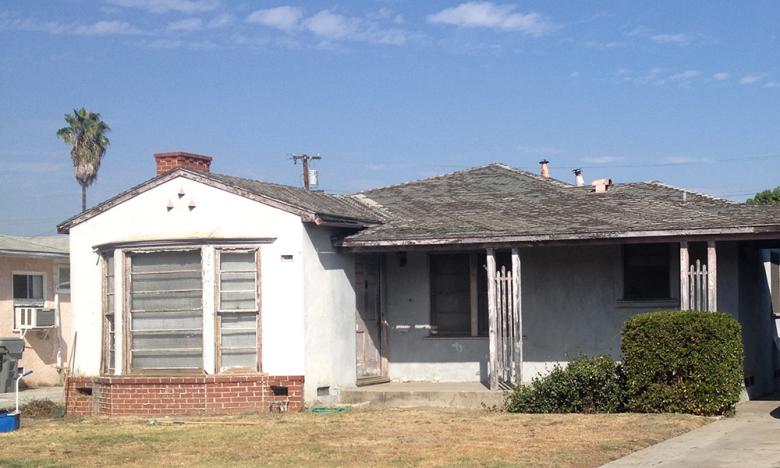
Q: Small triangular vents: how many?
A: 3